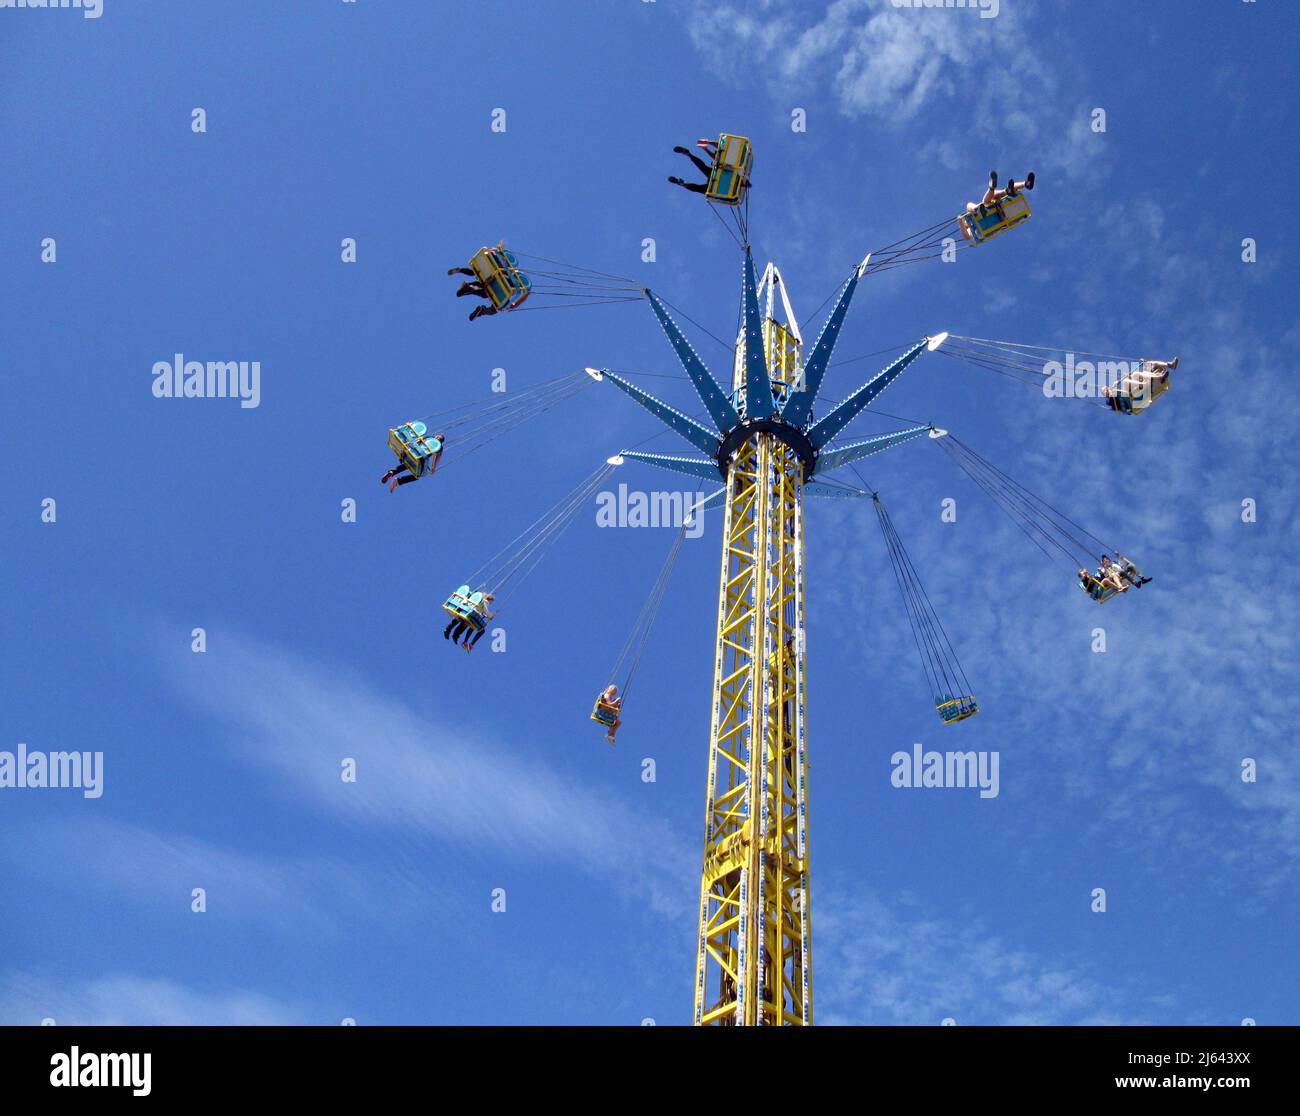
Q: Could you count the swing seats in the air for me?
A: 9